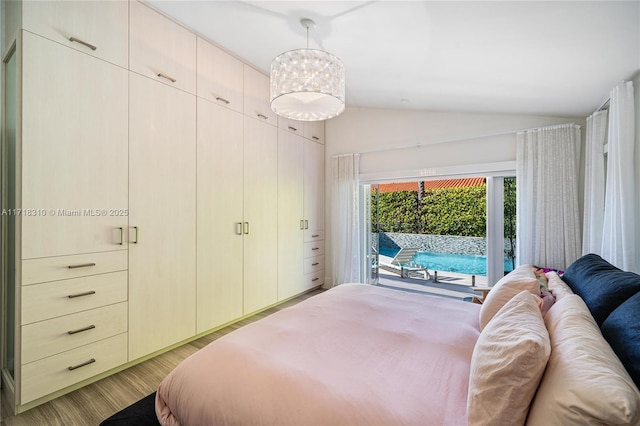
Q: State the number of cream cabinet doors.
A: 12